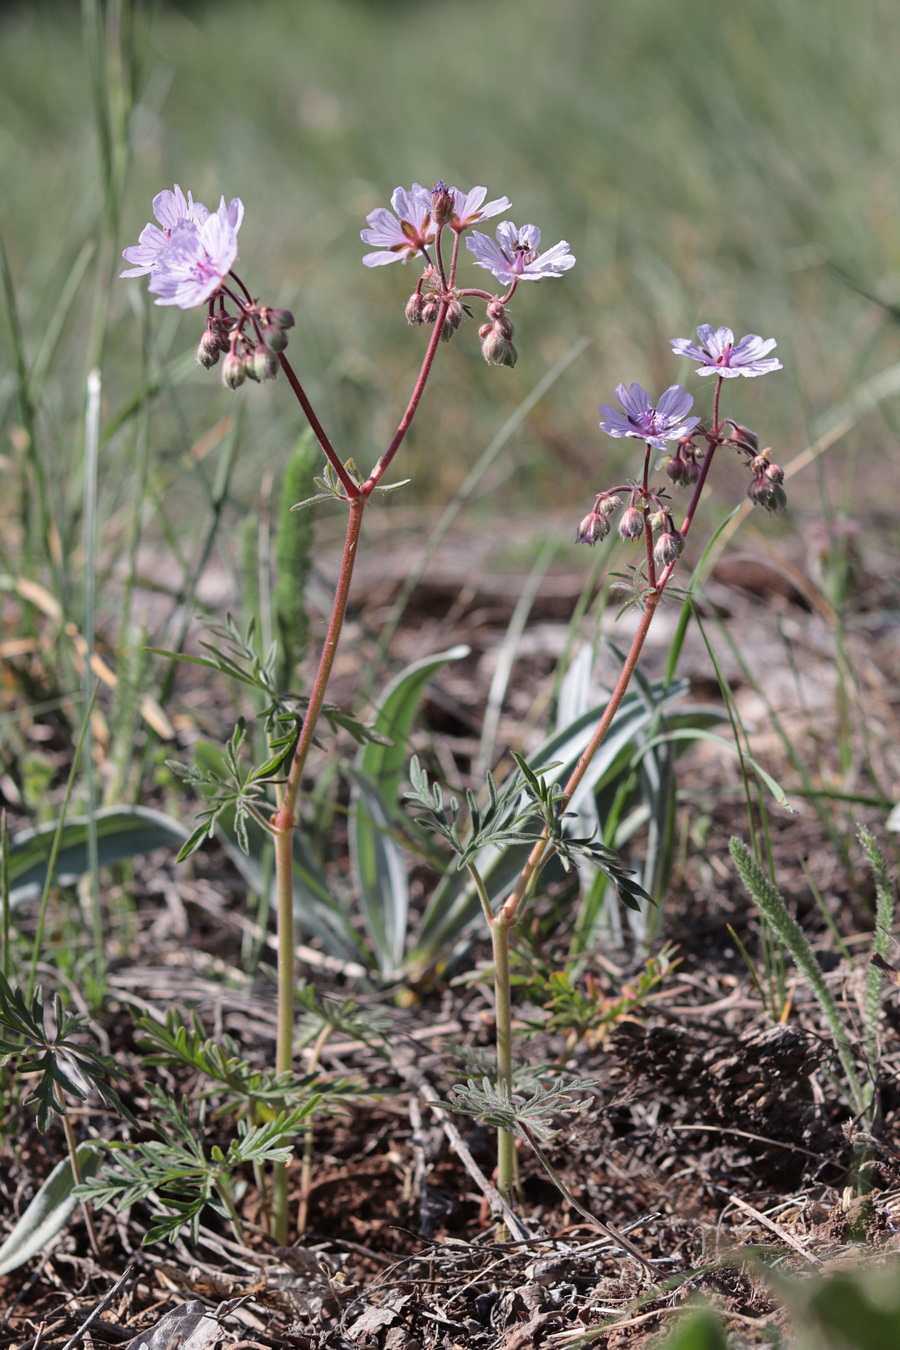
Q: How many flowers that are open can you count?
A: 7